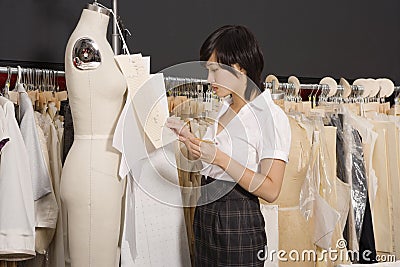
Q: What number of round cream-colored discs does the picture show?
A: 7